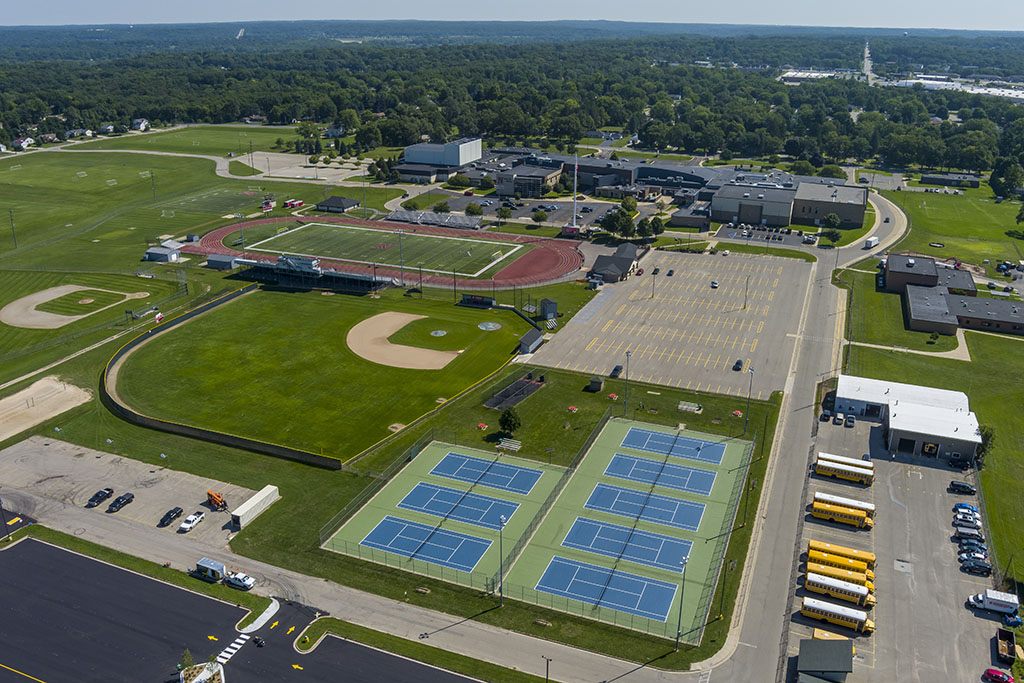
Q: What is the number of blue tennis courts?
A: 8